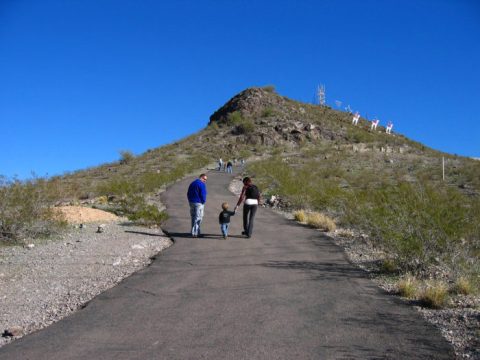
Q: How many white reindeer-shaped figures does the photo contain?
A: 3